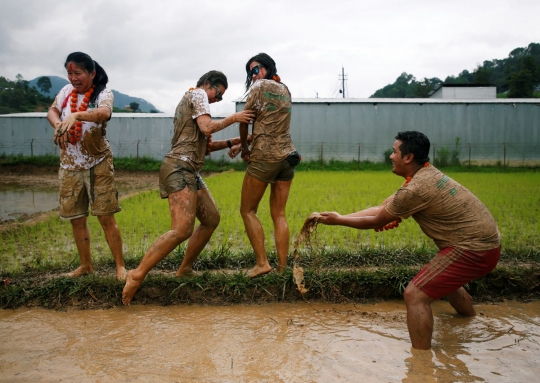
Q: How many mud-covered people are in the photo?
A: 4